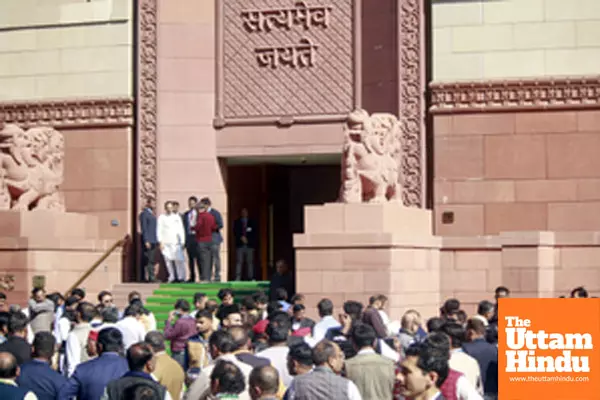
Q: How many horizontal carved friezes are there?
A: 2